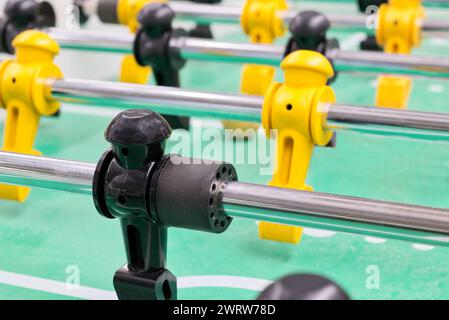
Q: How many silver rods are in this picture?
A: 4